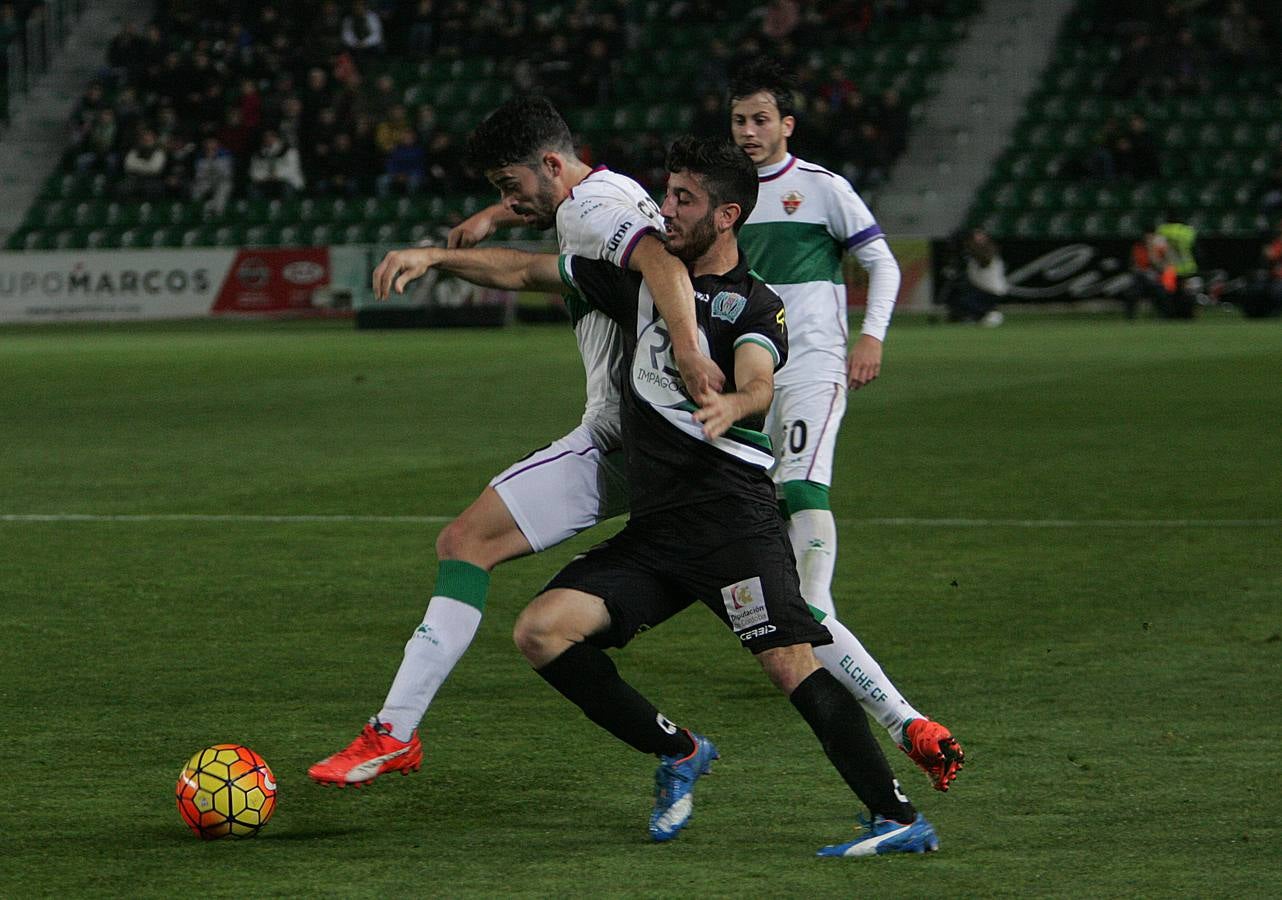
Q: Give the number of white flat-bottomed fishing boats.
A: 0